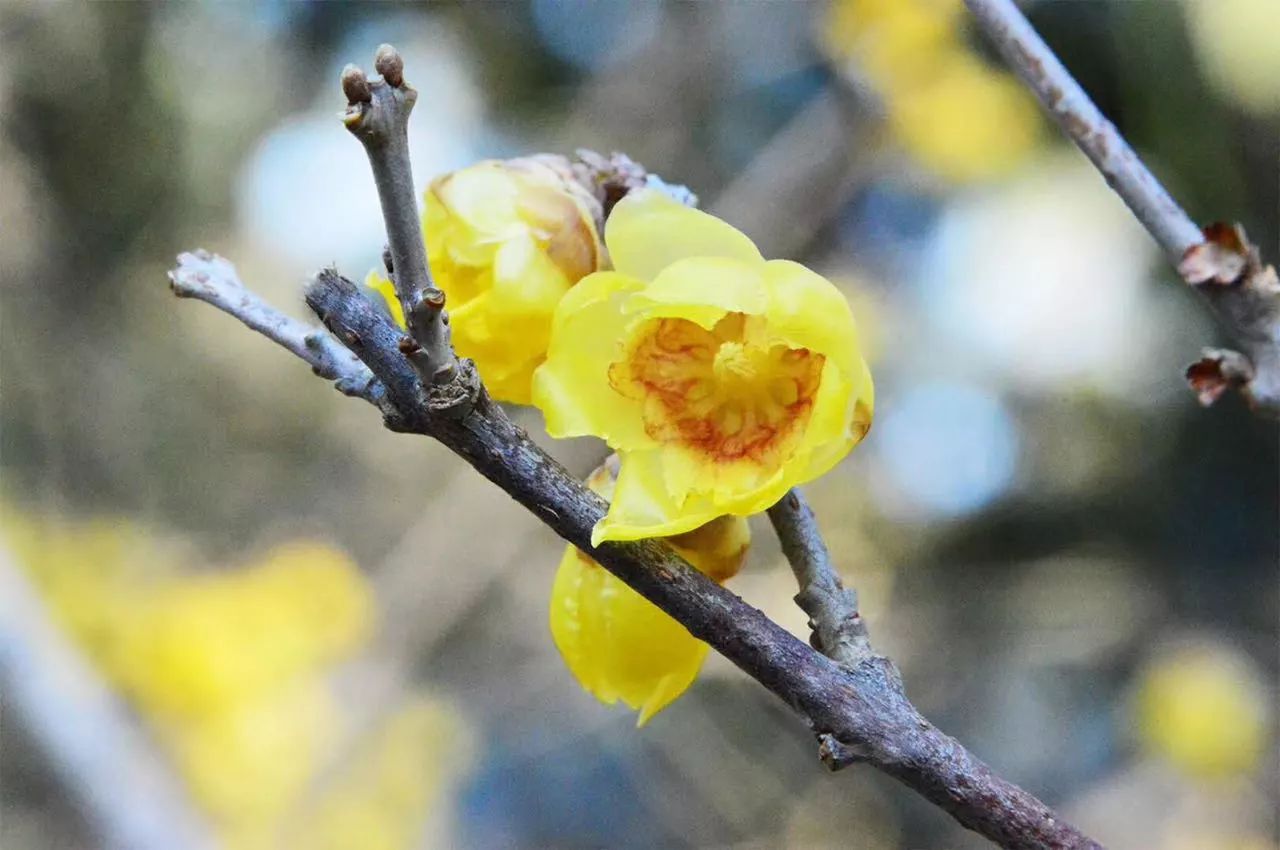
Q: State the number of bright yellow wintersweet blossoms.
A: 3